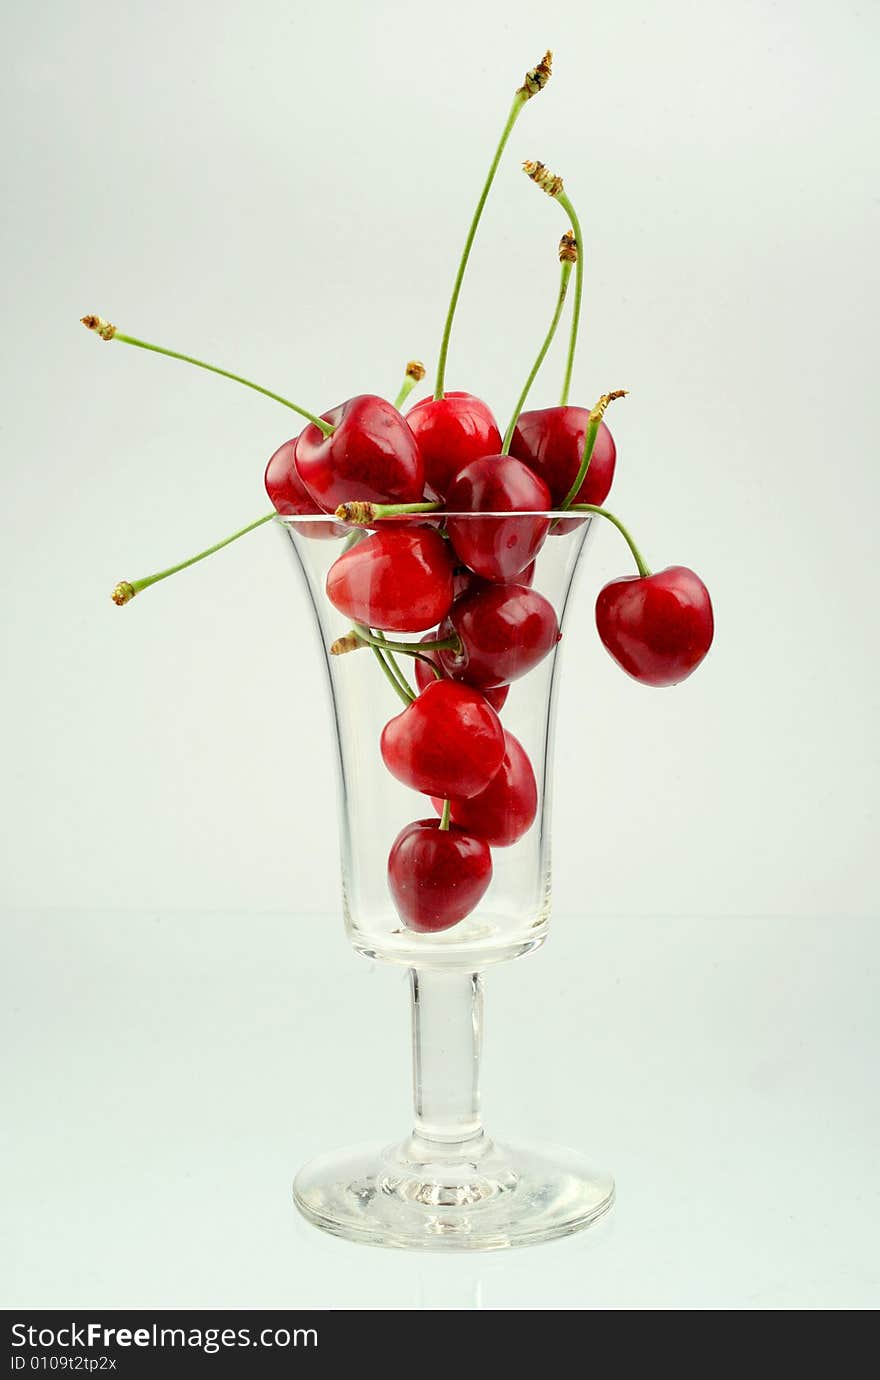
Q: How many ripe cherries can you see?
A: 13